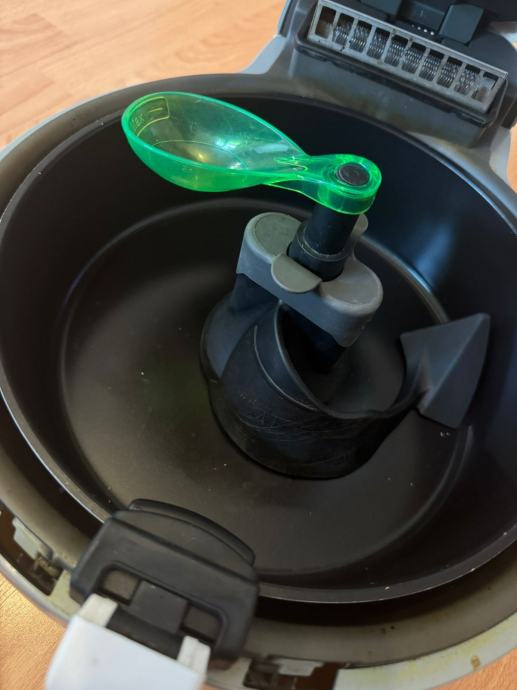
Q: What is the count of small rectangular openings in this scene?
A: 10